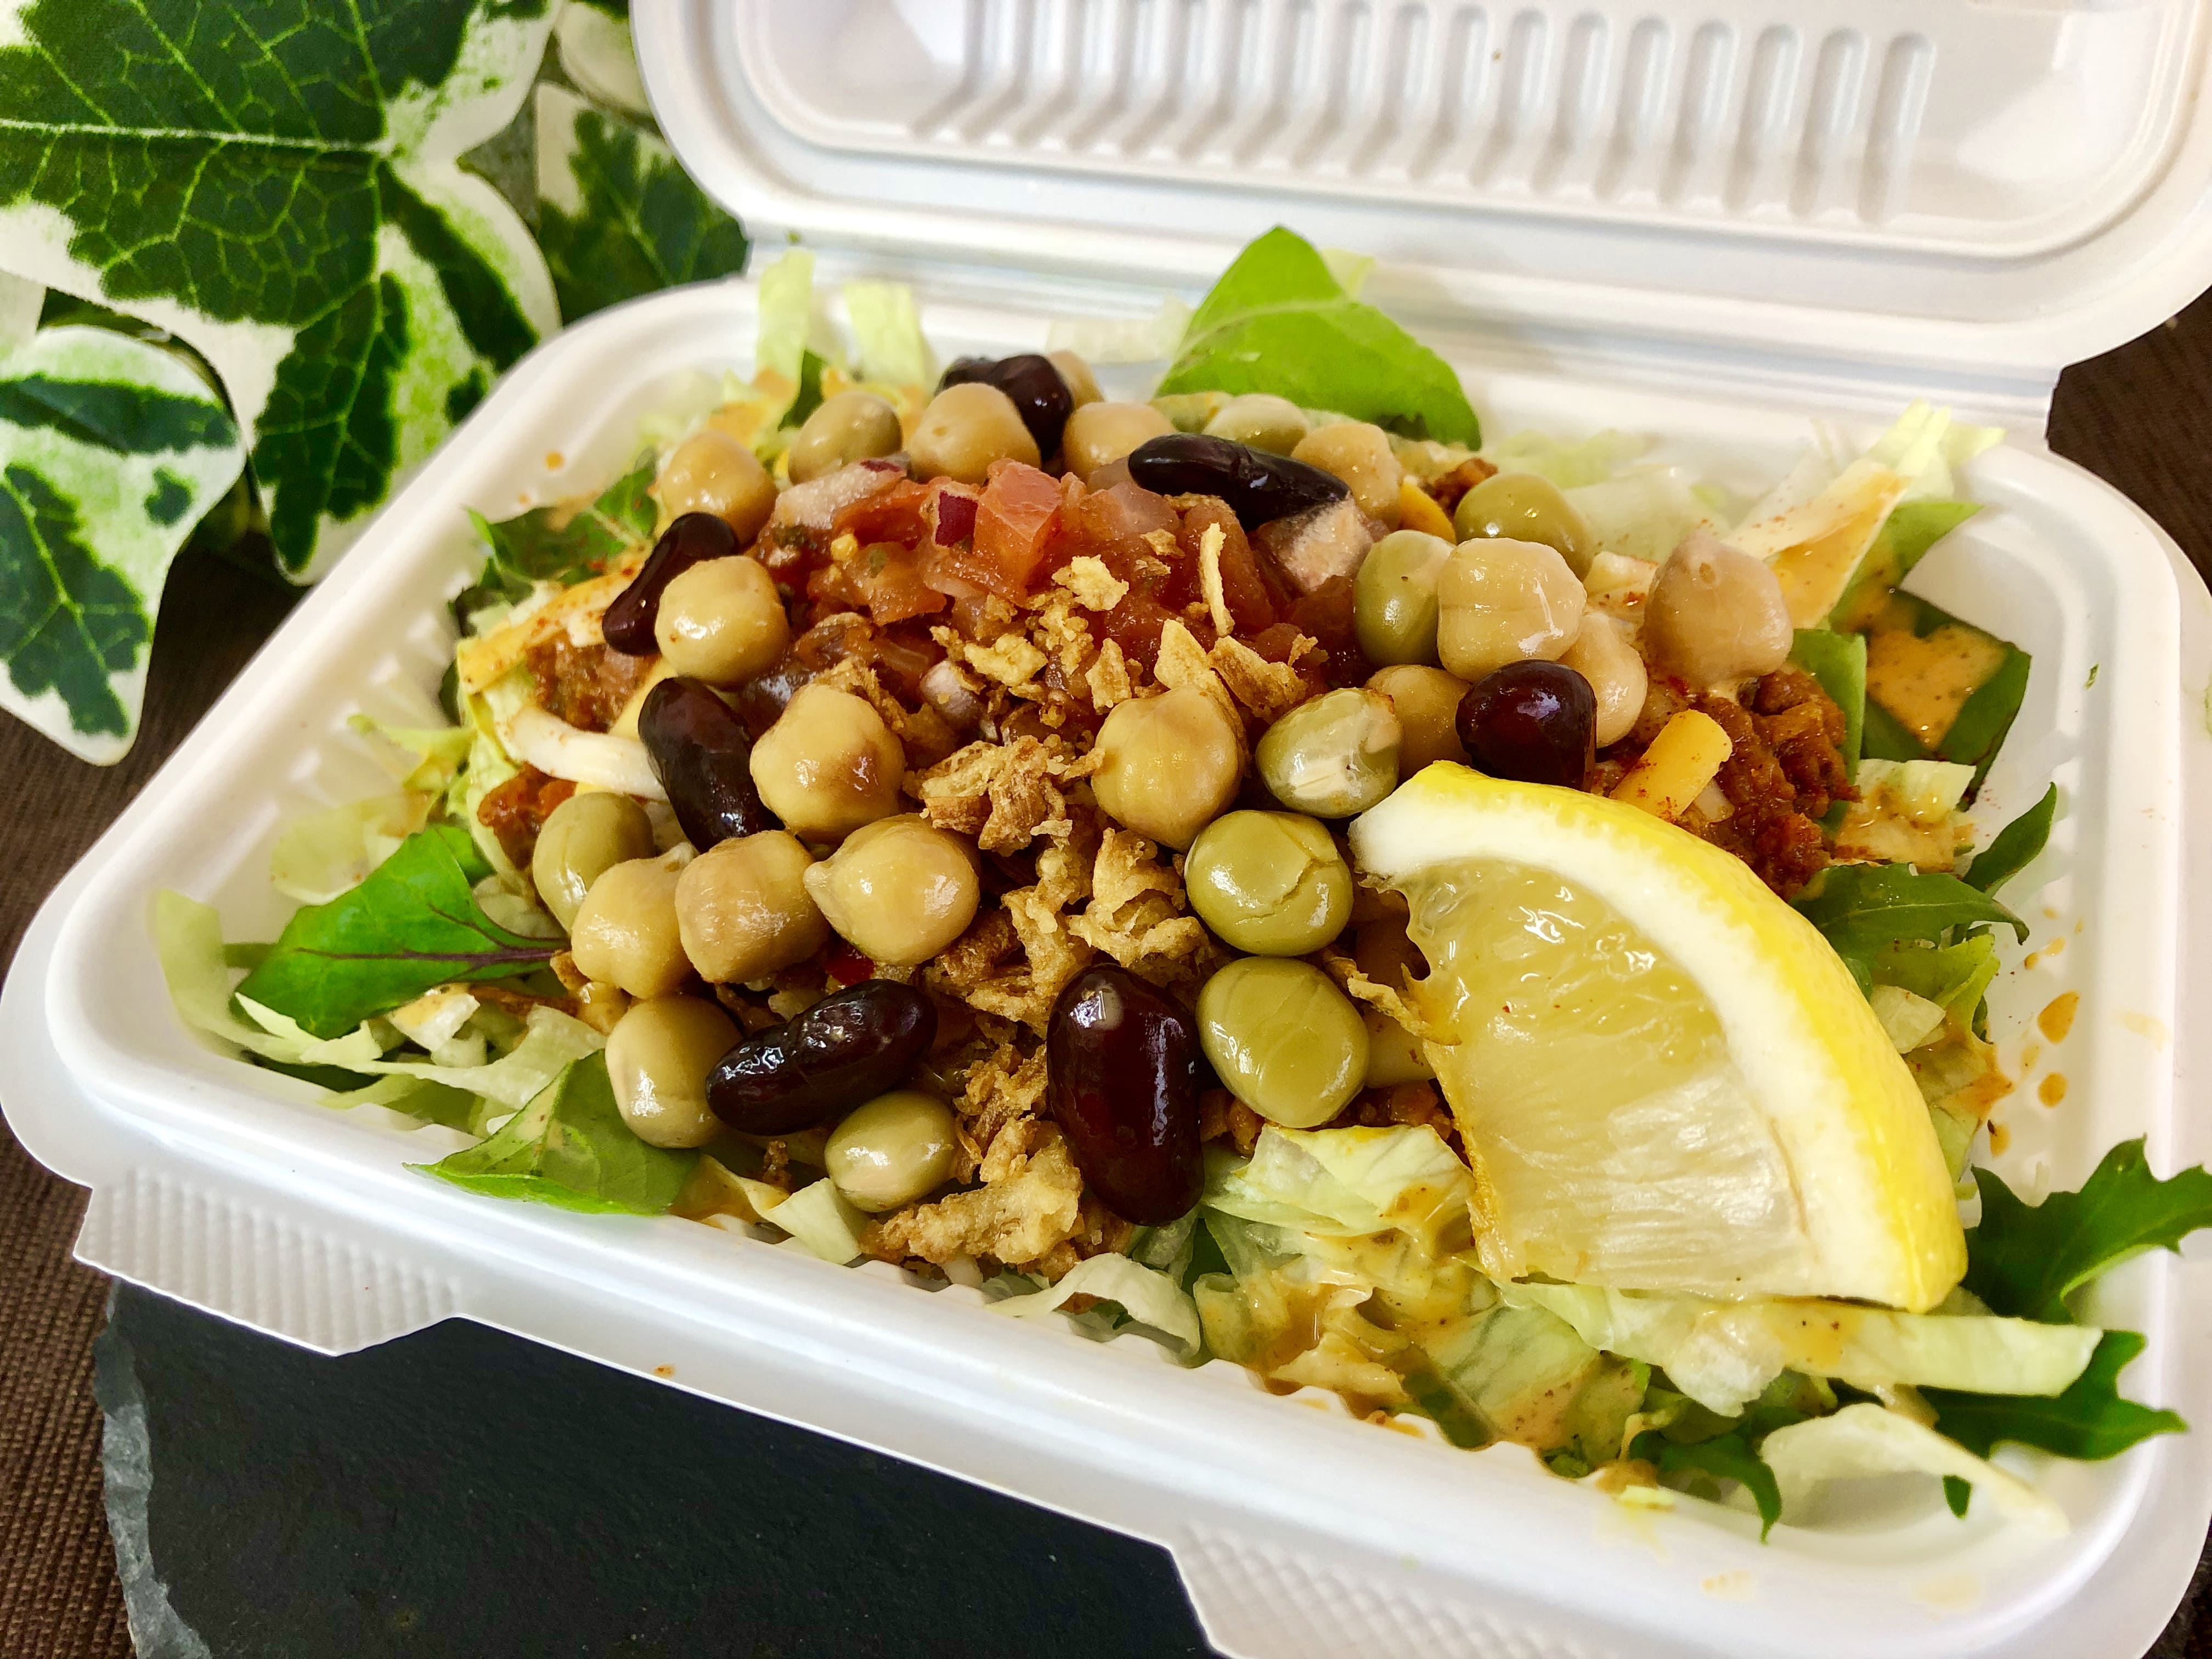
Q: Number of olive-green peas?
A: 9